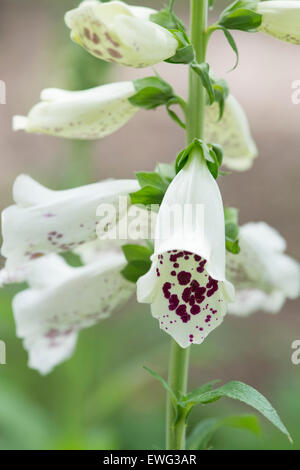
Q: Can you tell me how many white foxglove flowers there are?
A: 8